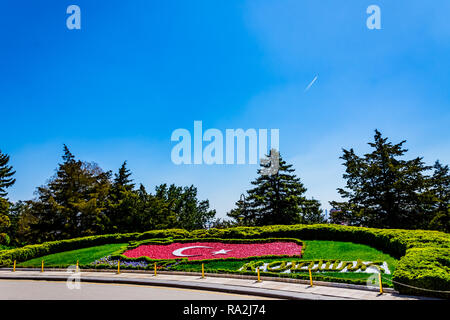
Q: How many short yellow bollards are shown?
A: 9